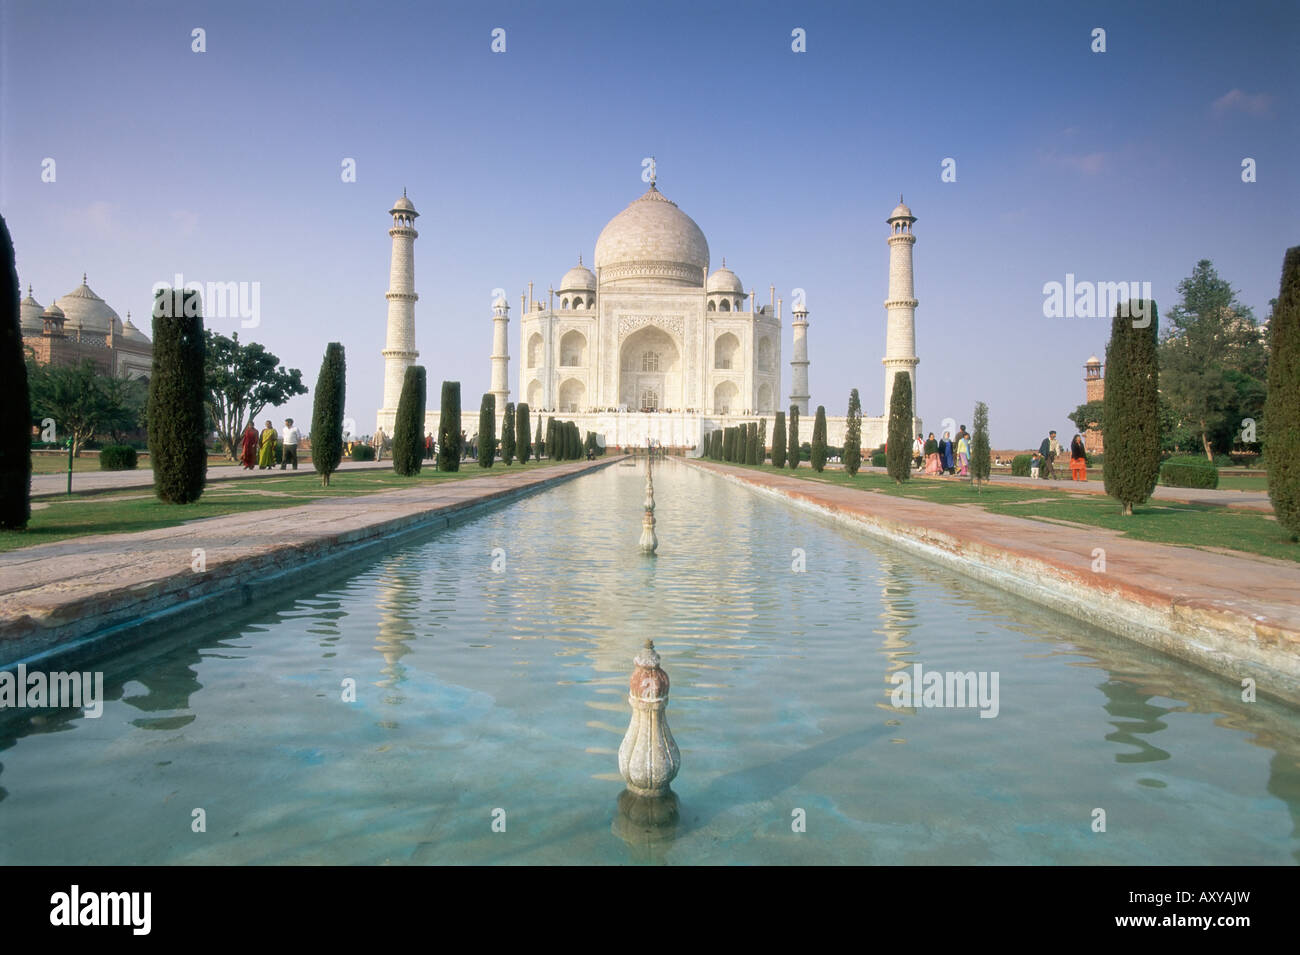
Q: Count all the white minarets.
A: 4